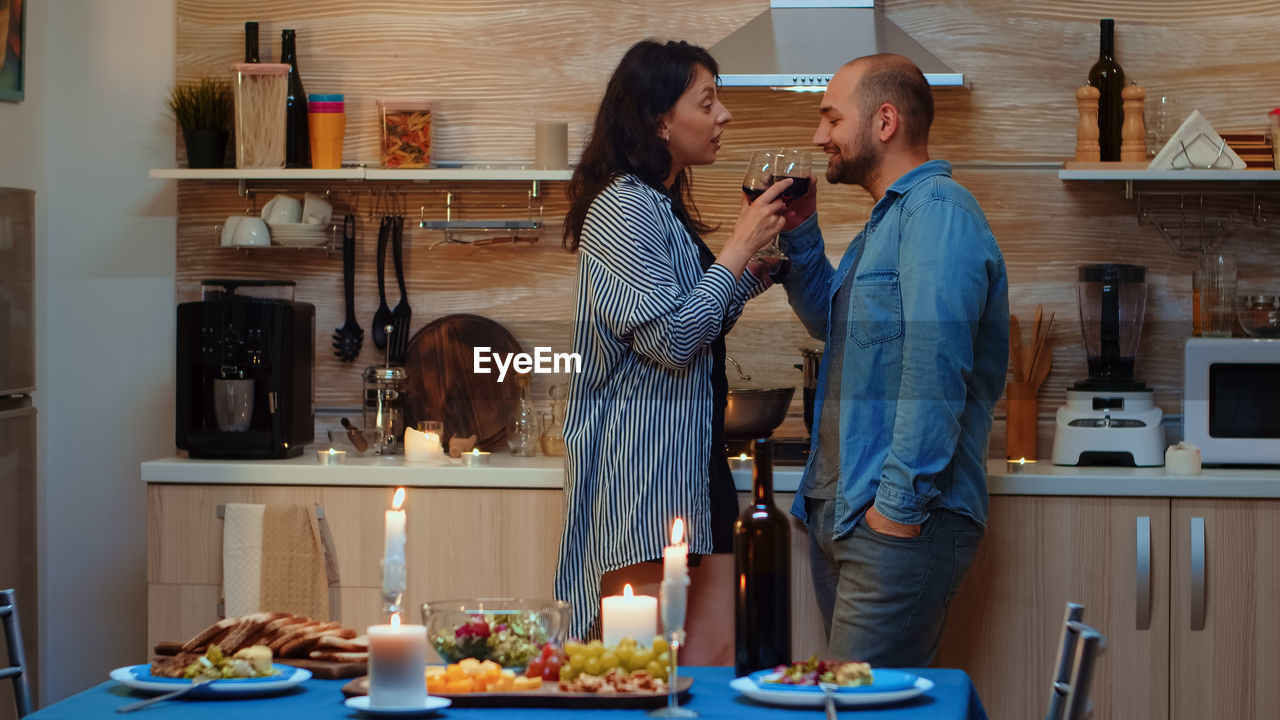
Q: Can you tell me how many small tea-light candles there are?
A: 4